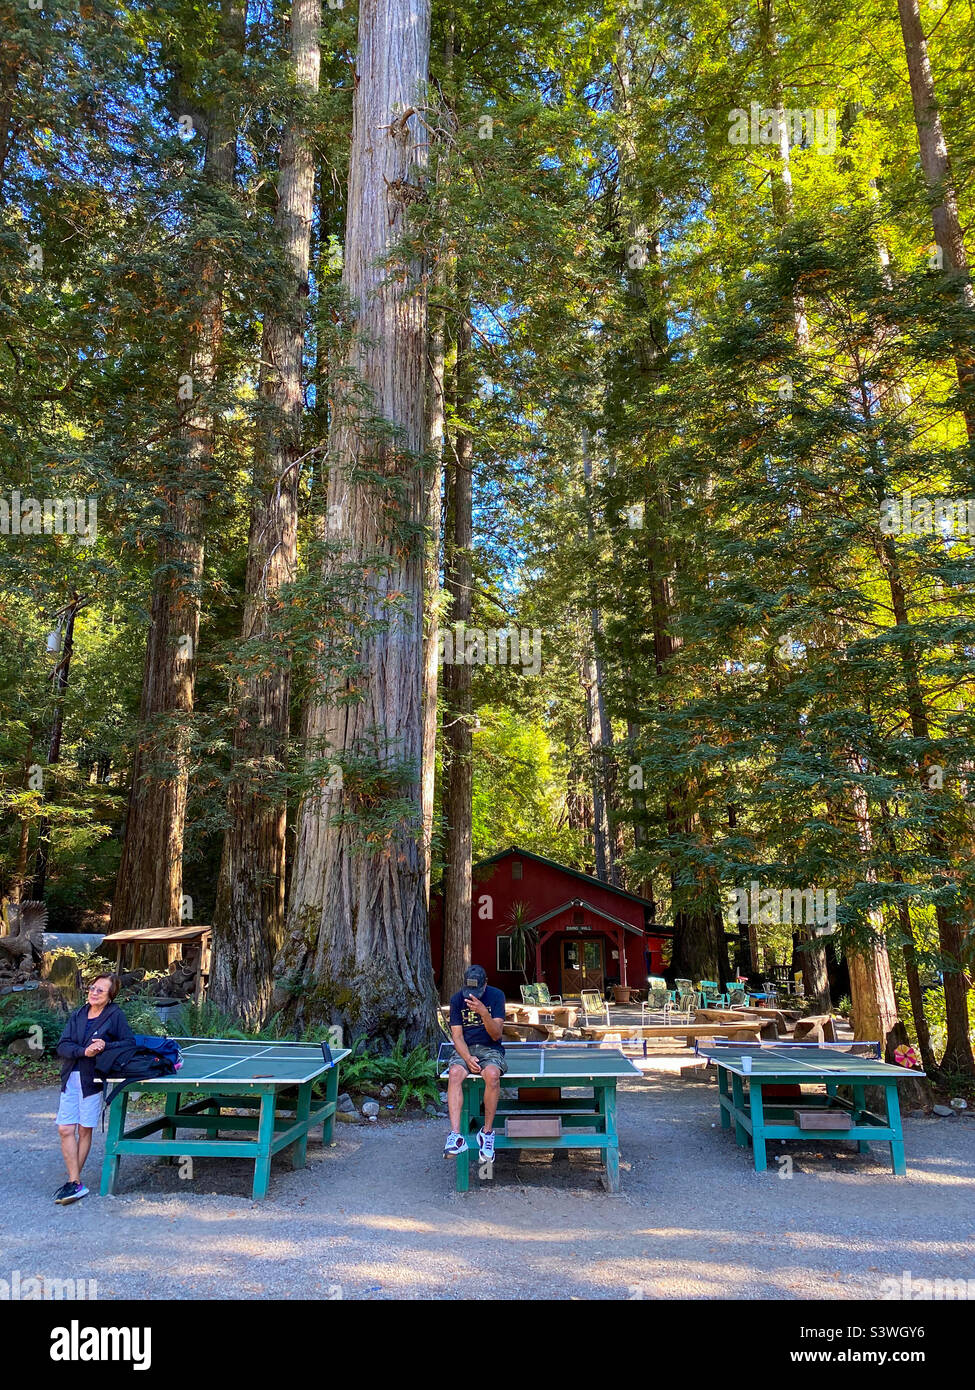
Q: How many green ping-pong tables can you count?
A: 3